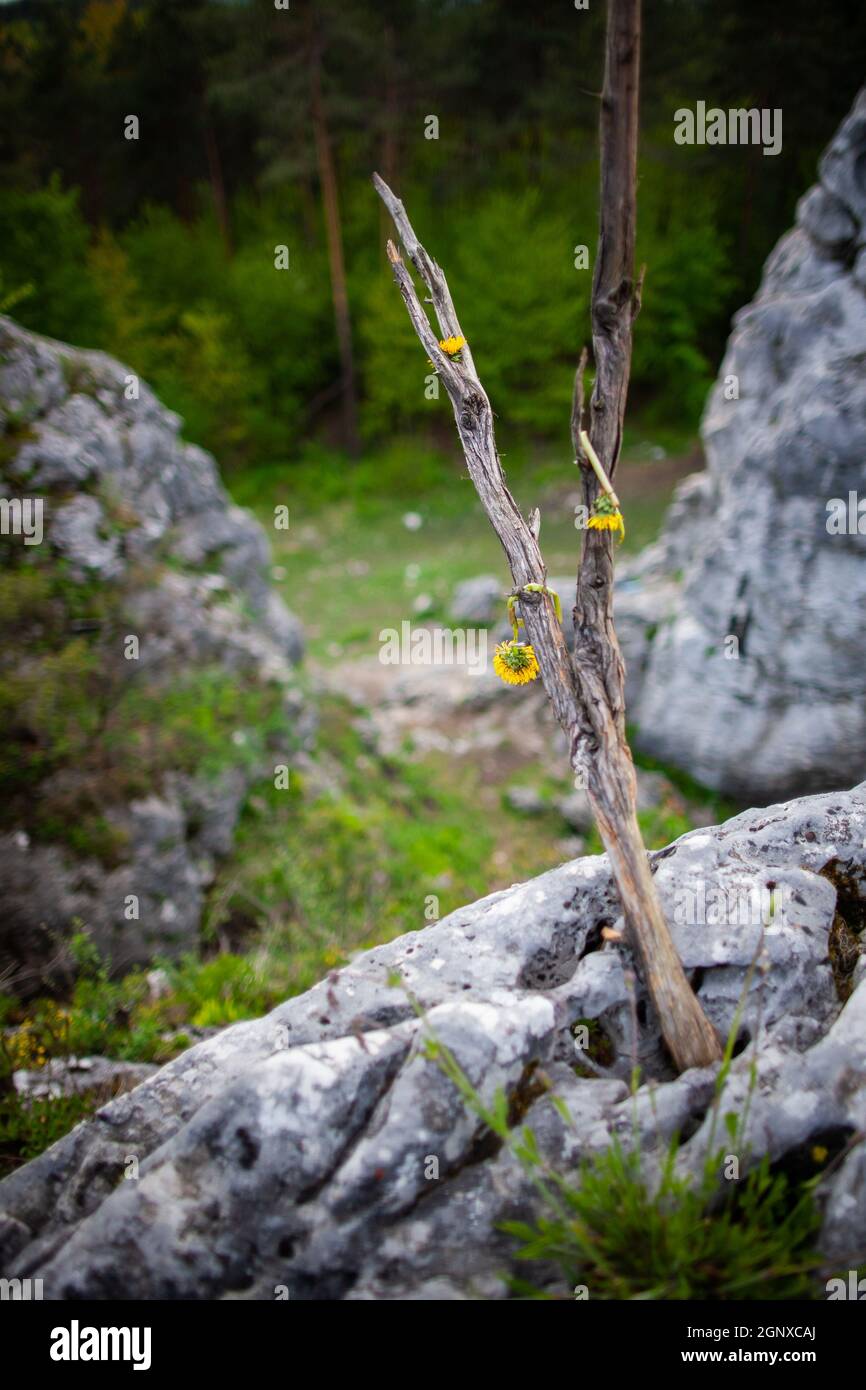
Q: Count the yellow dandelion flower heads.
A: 3